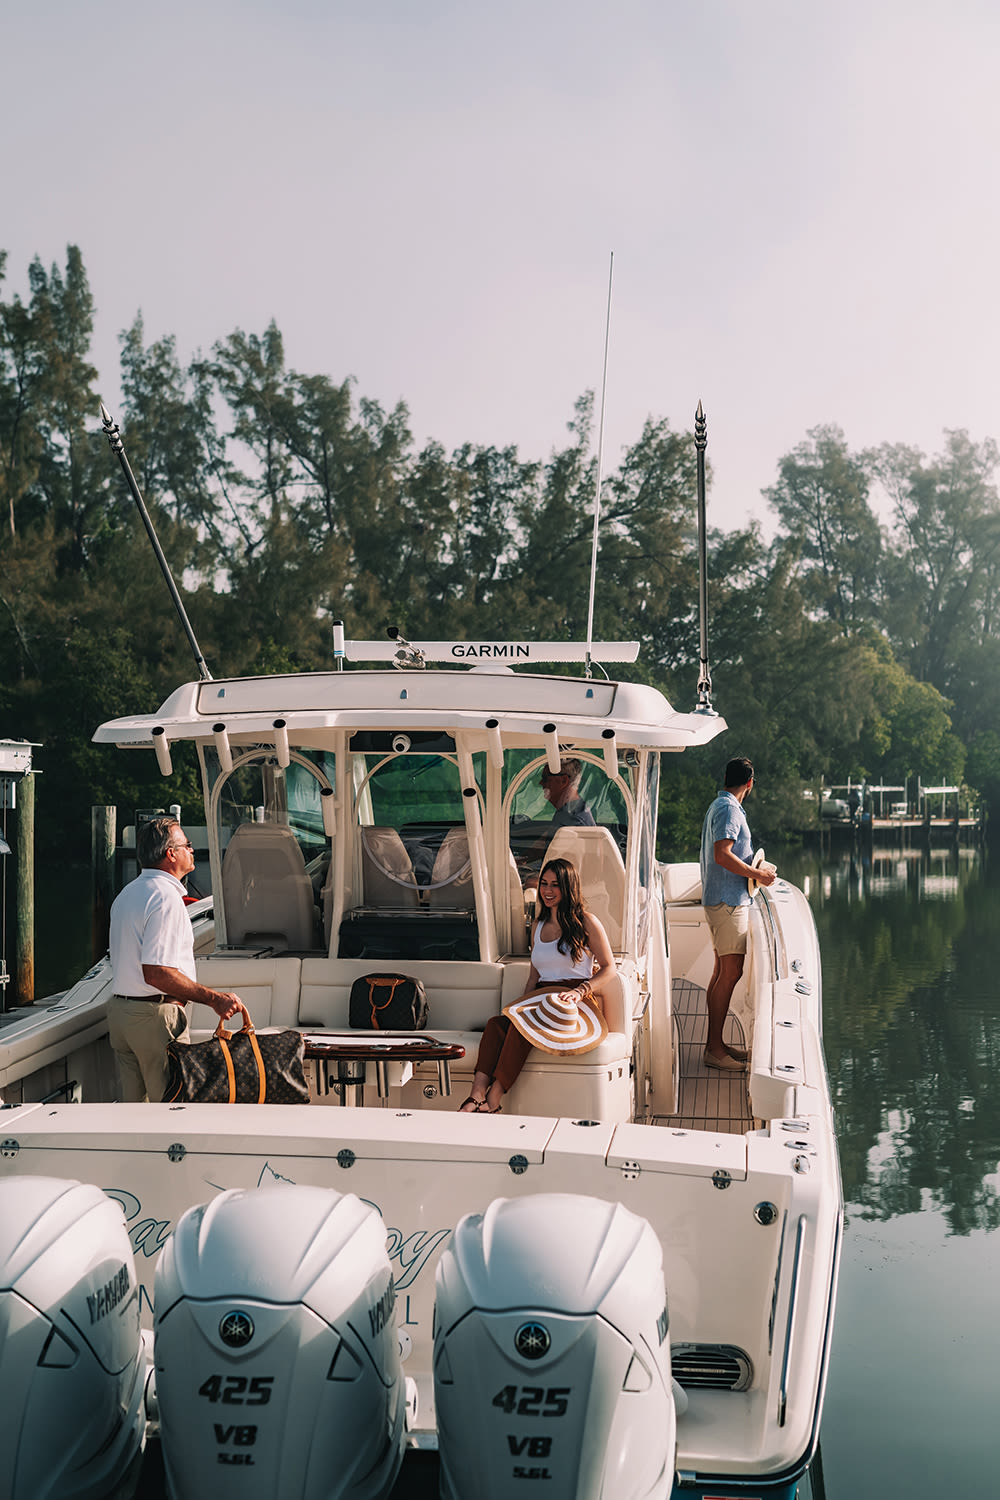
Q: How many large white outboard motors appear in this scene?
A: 3